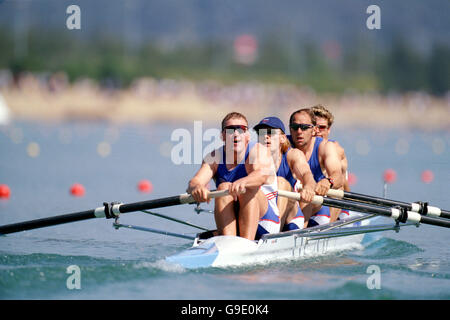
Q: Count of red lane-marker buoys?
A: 6